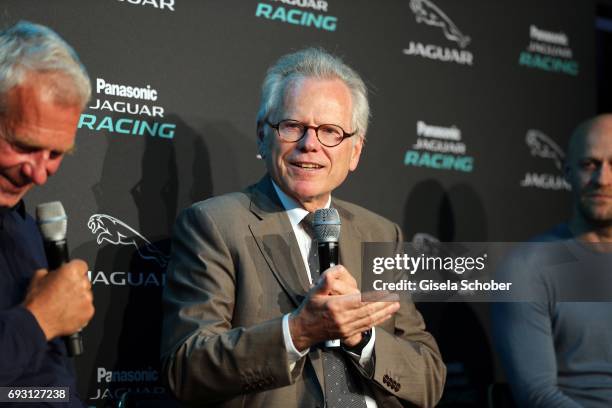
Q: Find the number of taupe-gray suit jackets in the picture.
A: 1